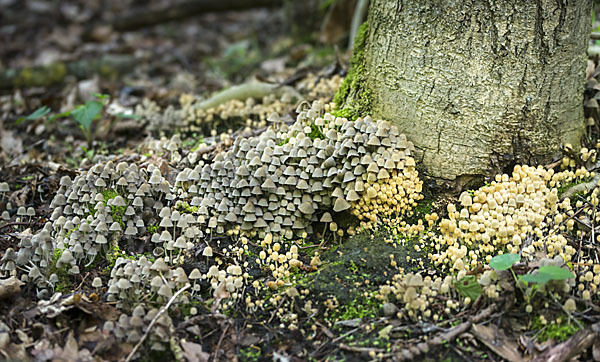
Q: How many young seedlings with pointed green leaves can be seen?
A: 2